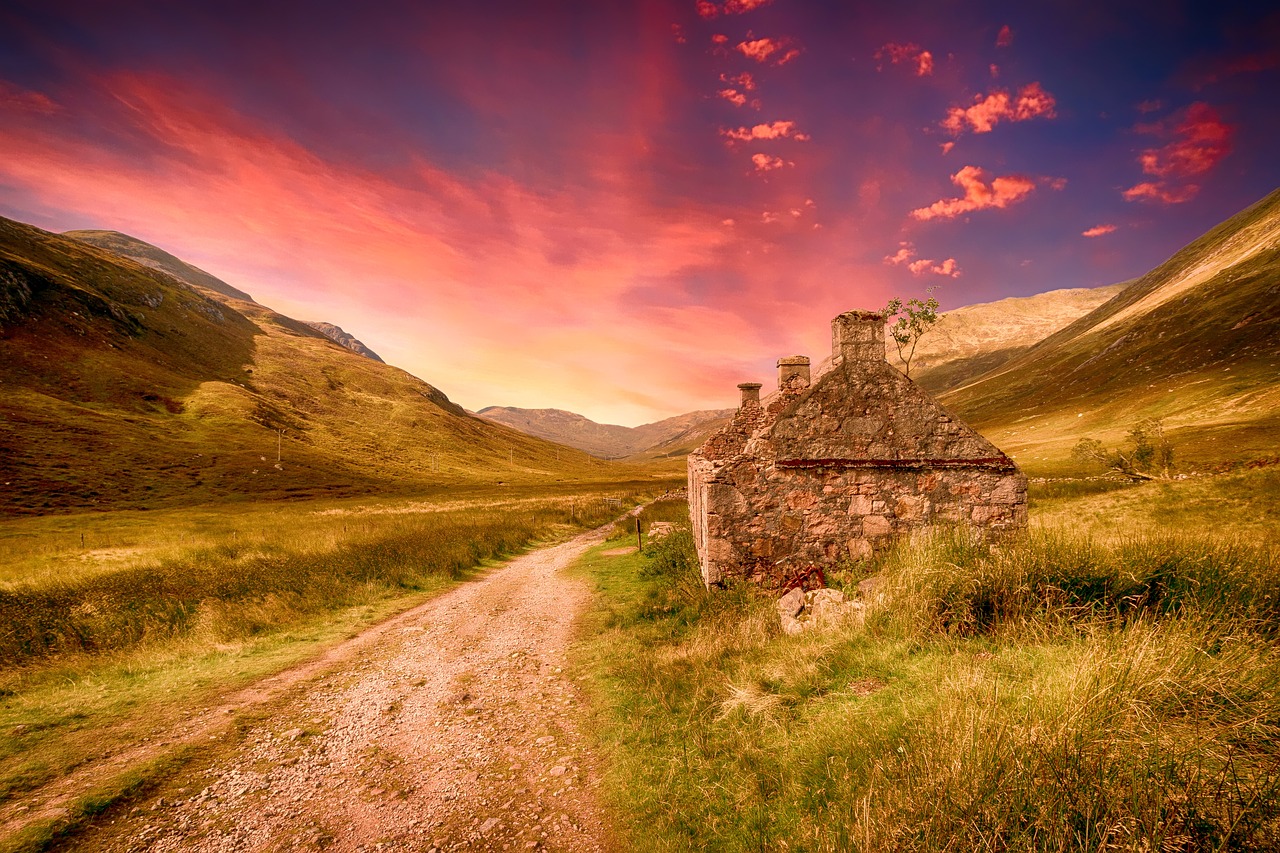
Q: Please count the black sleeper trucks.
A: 0